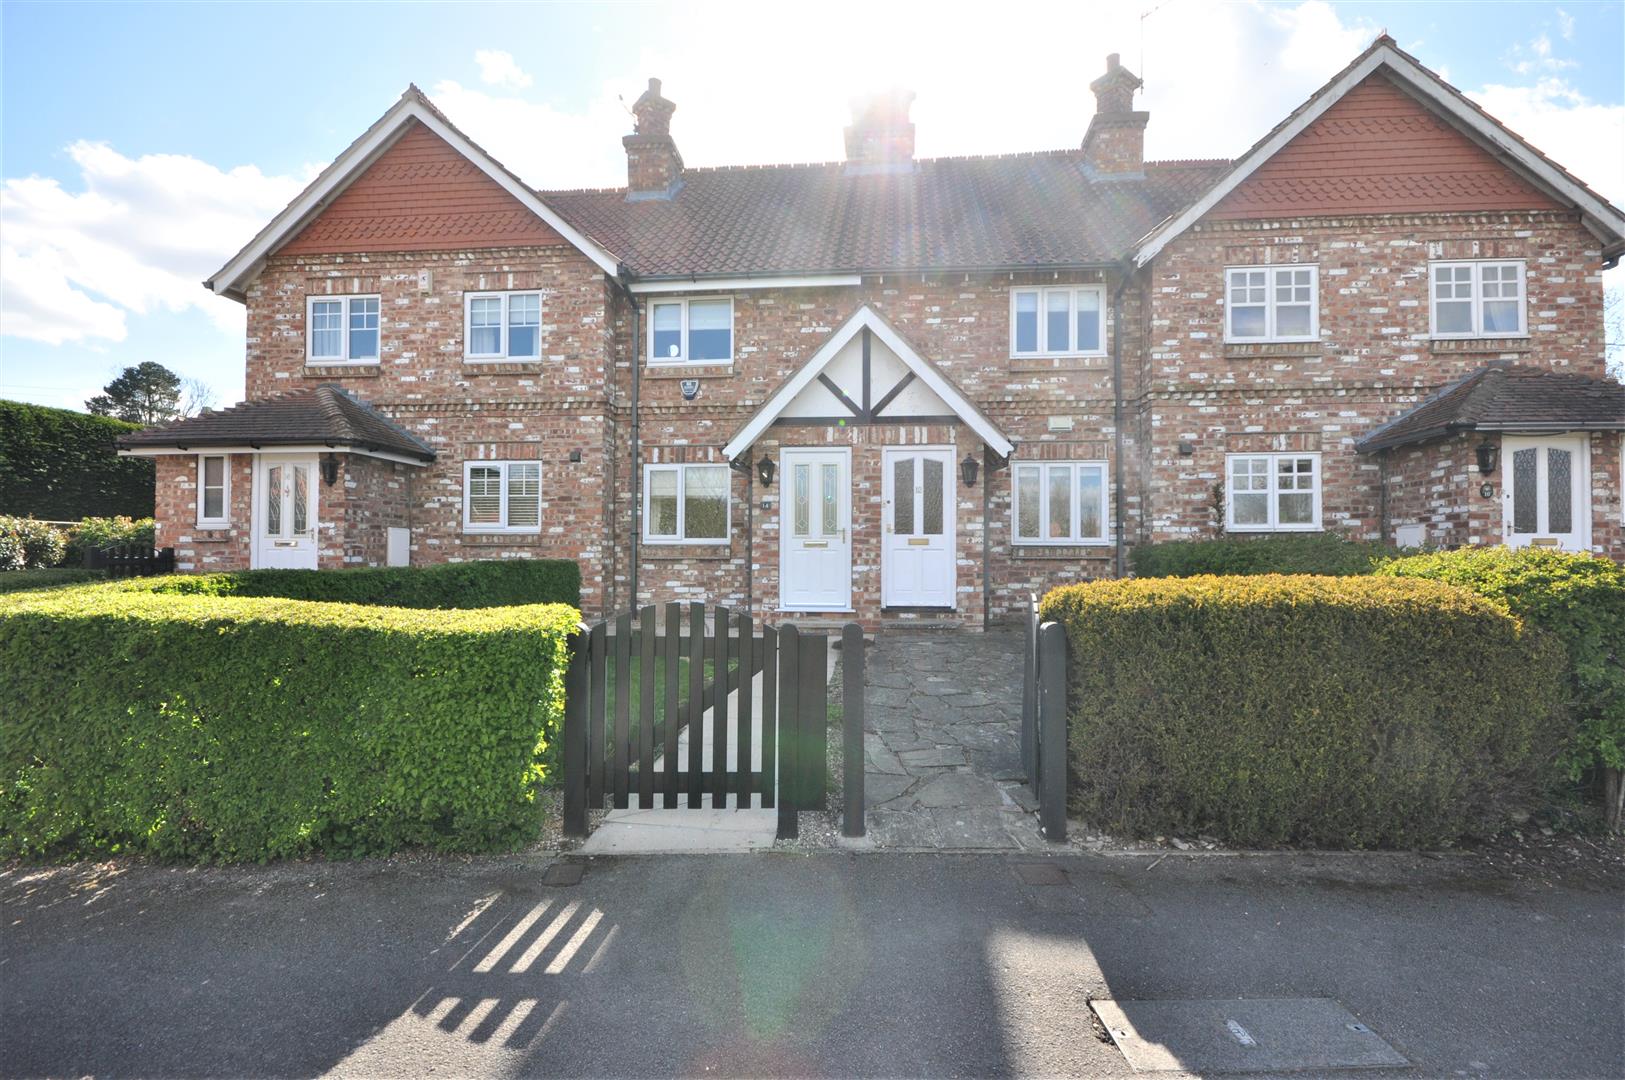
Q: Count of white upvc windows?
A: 11